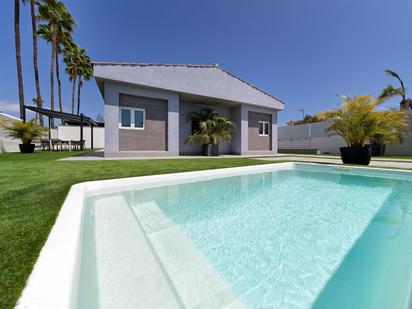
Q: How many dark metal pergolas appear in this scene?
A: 1